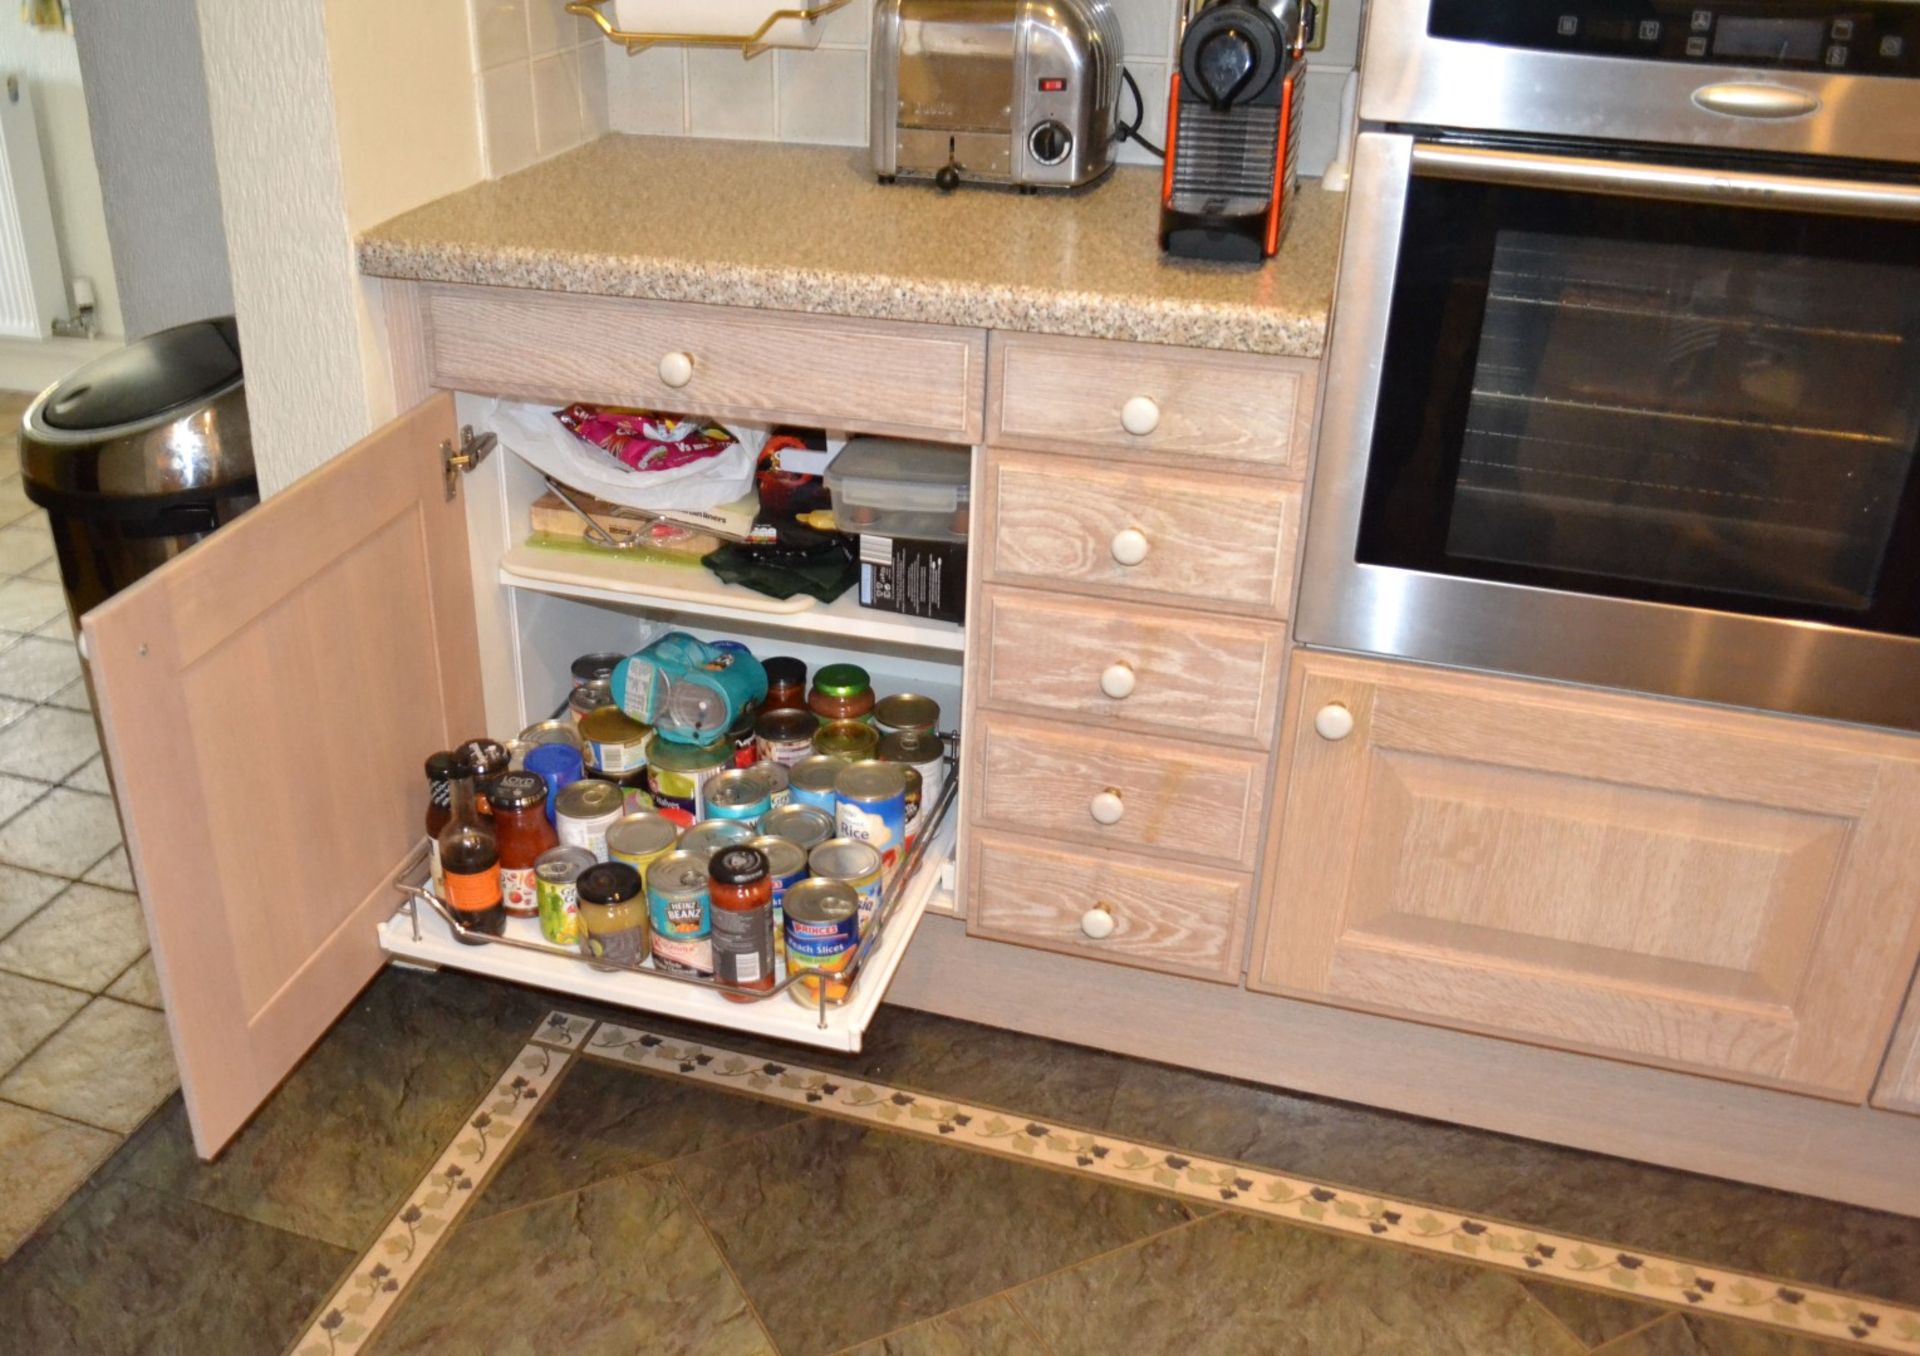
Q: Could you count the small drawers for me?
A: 5